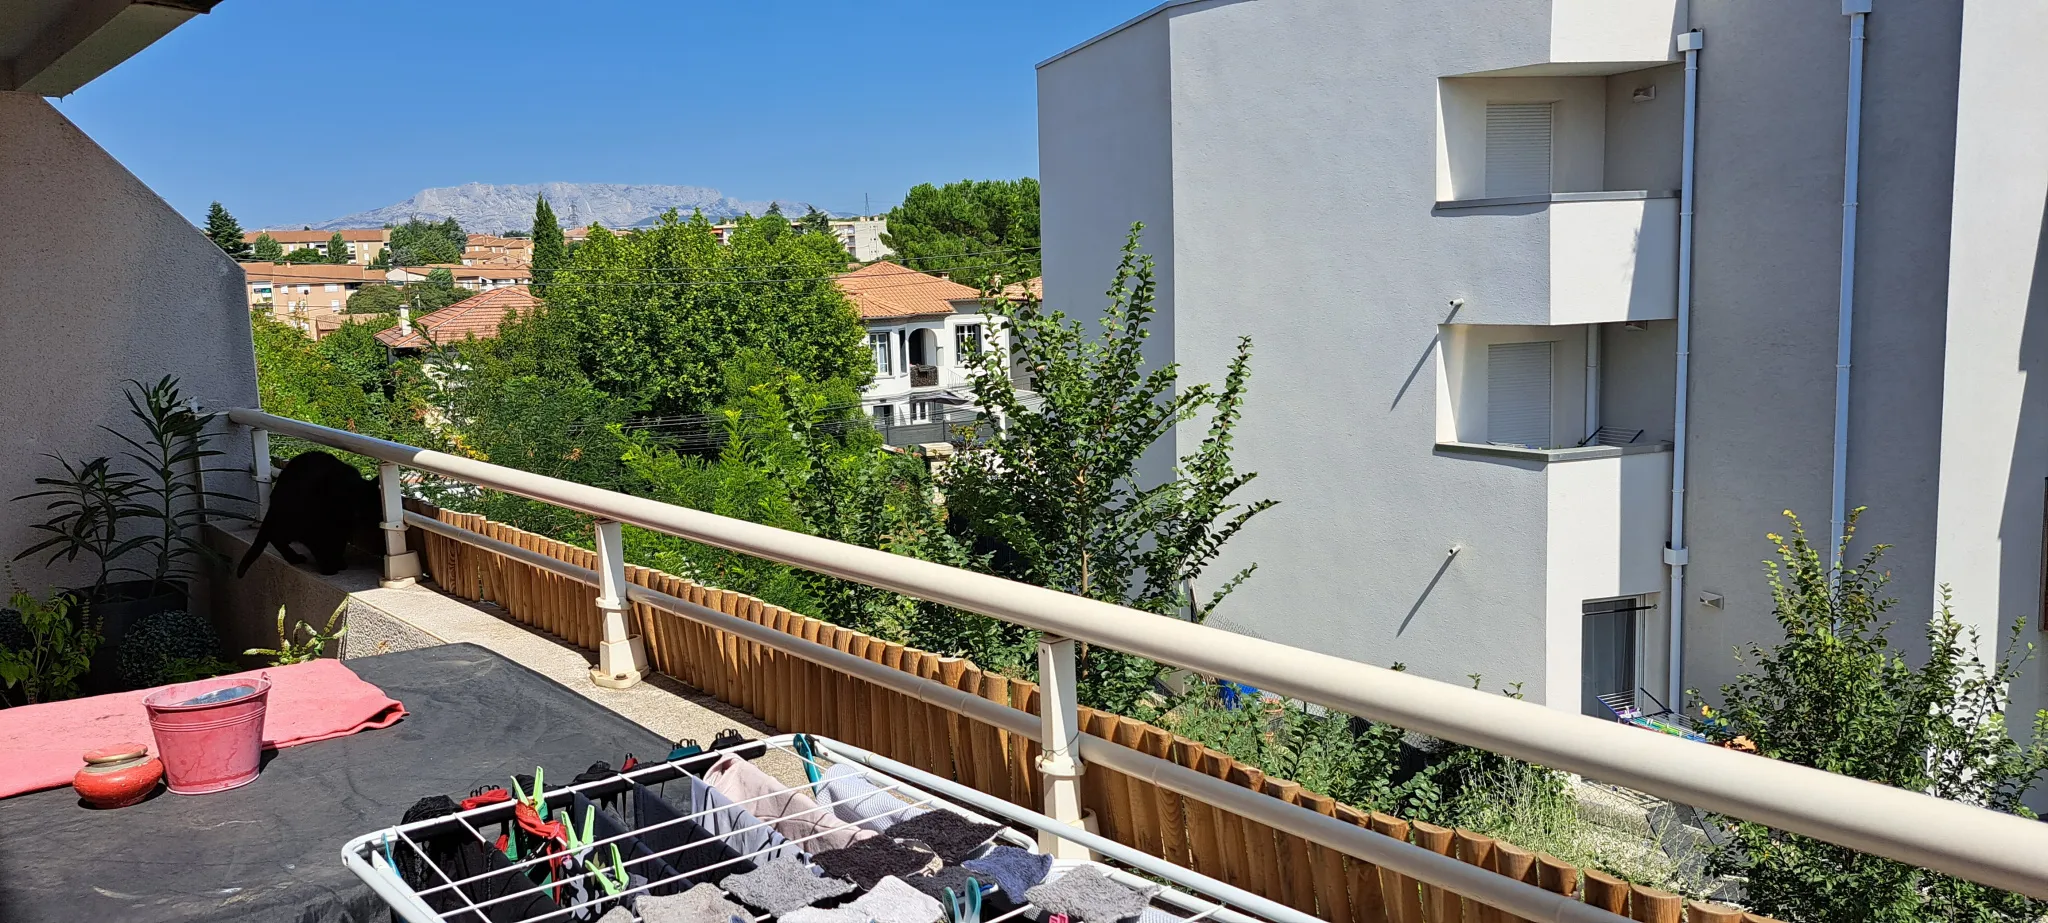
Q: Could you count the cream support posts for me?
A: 4